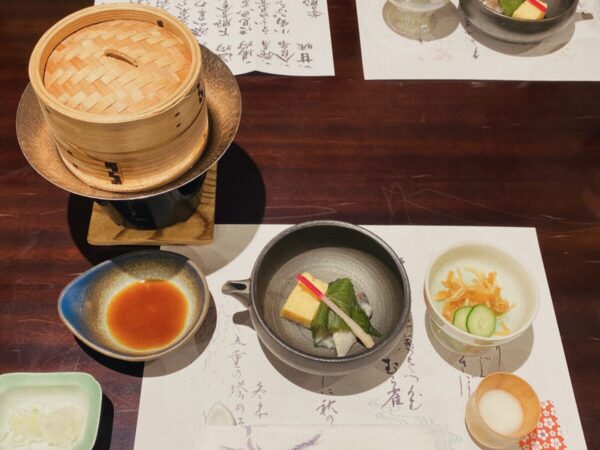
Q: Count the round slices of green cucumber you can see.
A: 2